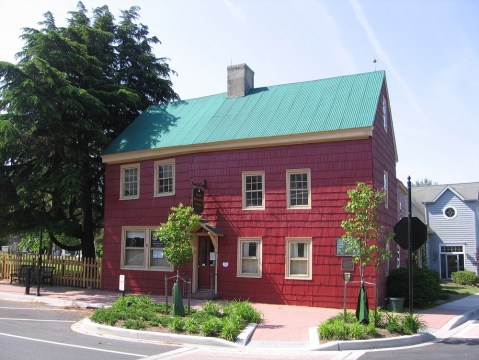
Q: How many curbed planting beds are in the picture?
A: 2